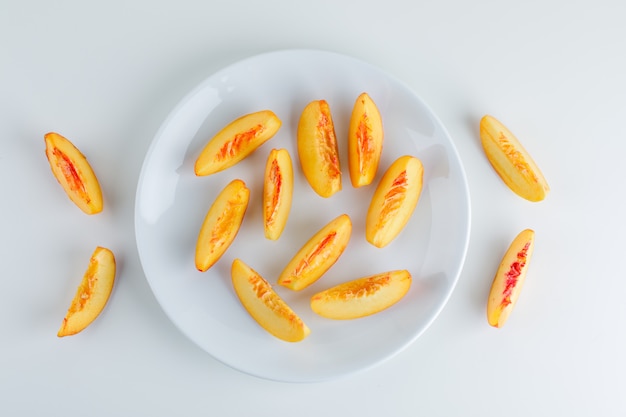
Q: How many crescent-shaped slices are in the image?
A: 13